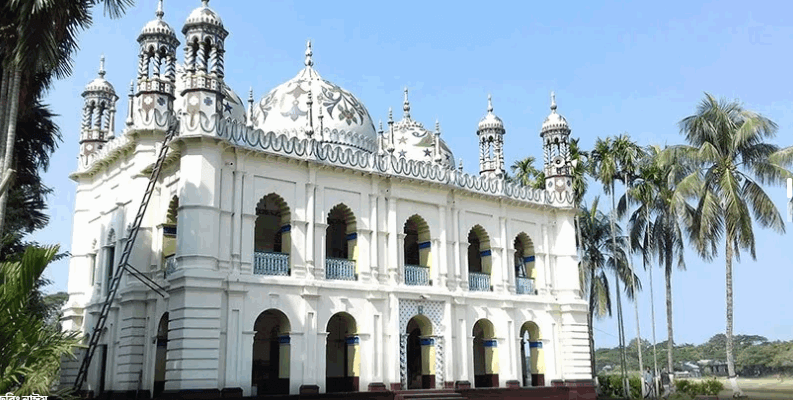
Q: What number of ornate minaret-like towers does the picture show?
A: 5